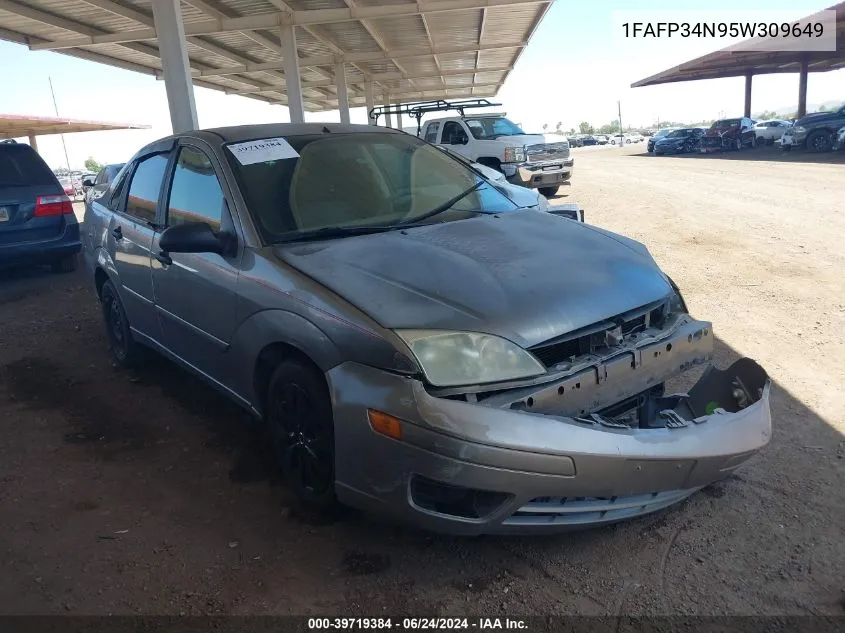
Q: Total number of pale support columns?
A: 6